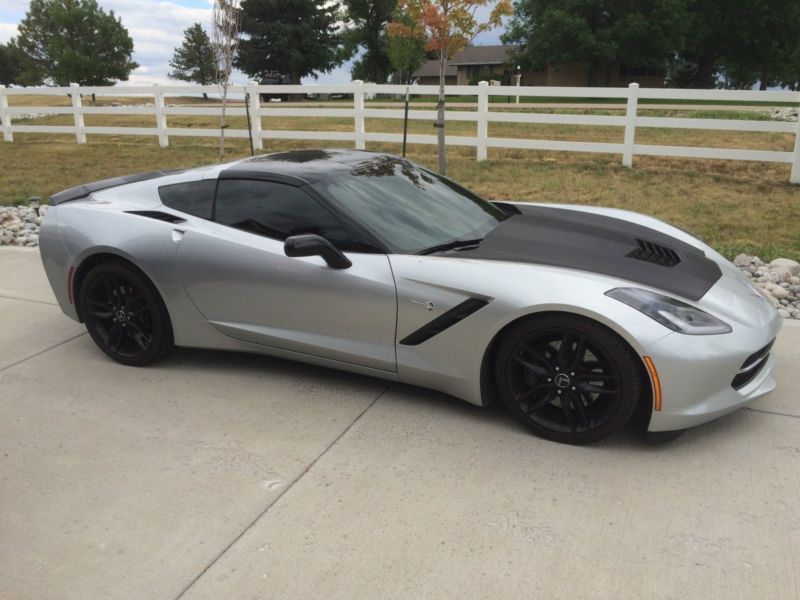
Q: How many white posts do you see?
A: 8